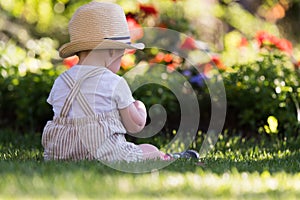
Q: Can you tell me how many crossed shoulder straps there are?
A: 2